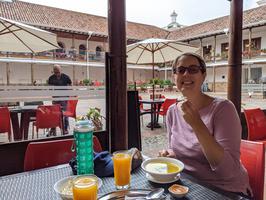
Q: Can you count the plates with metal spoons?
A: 1